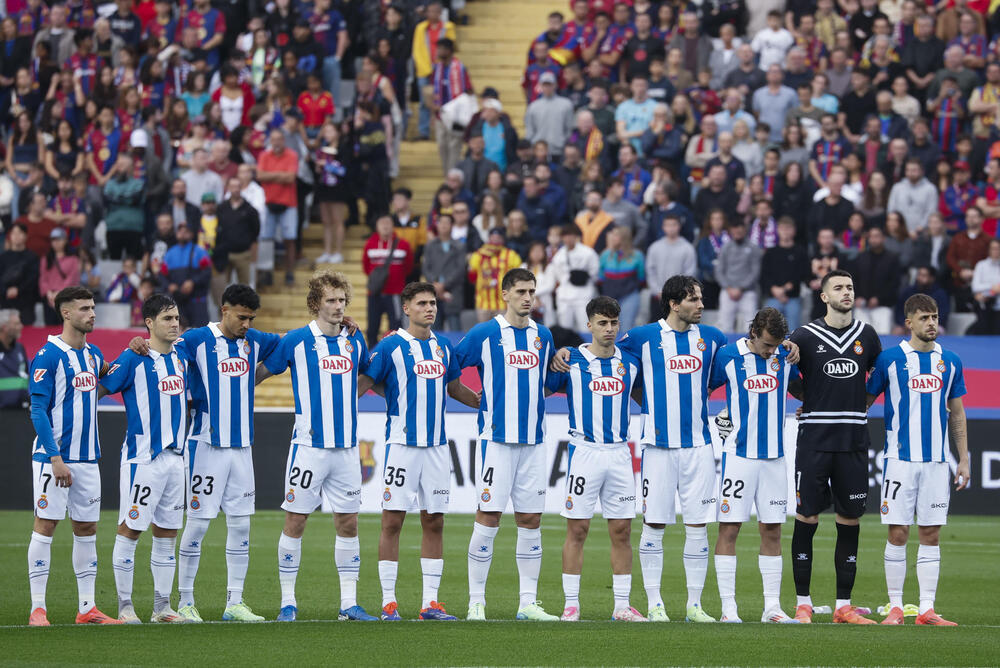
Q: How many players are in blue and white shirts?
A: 10